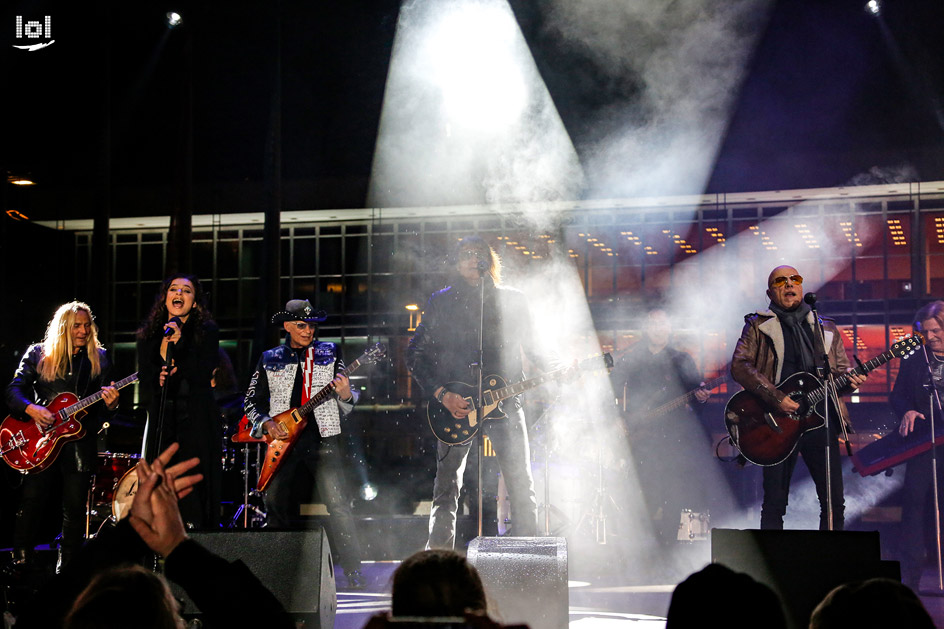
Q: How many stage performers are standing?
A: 7